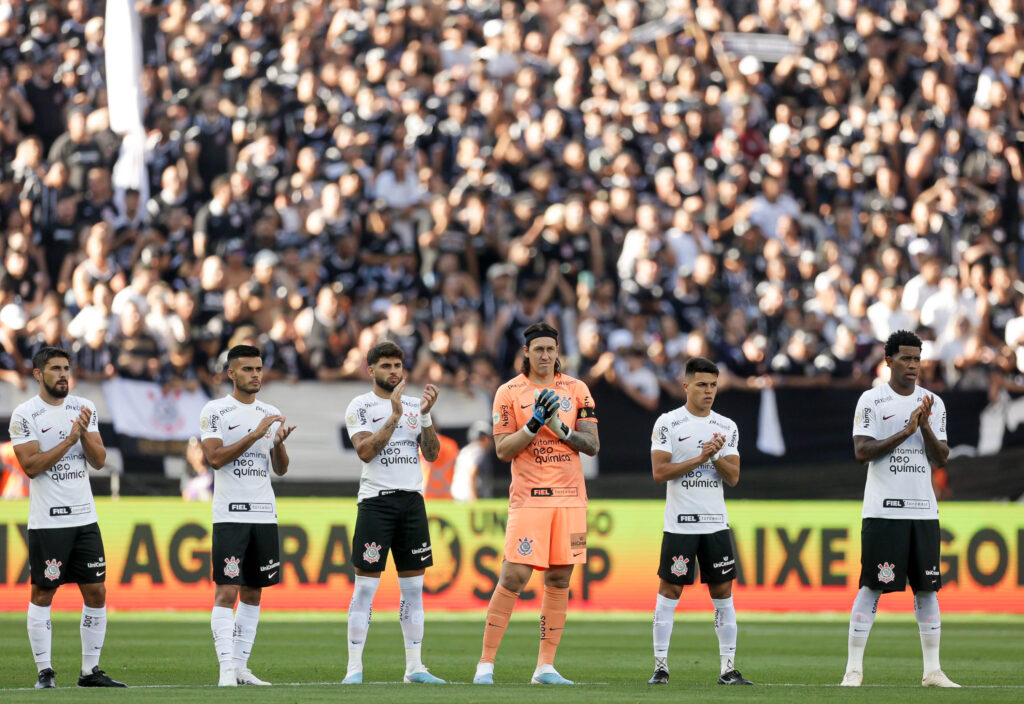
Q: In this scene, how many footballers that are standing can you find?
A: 6